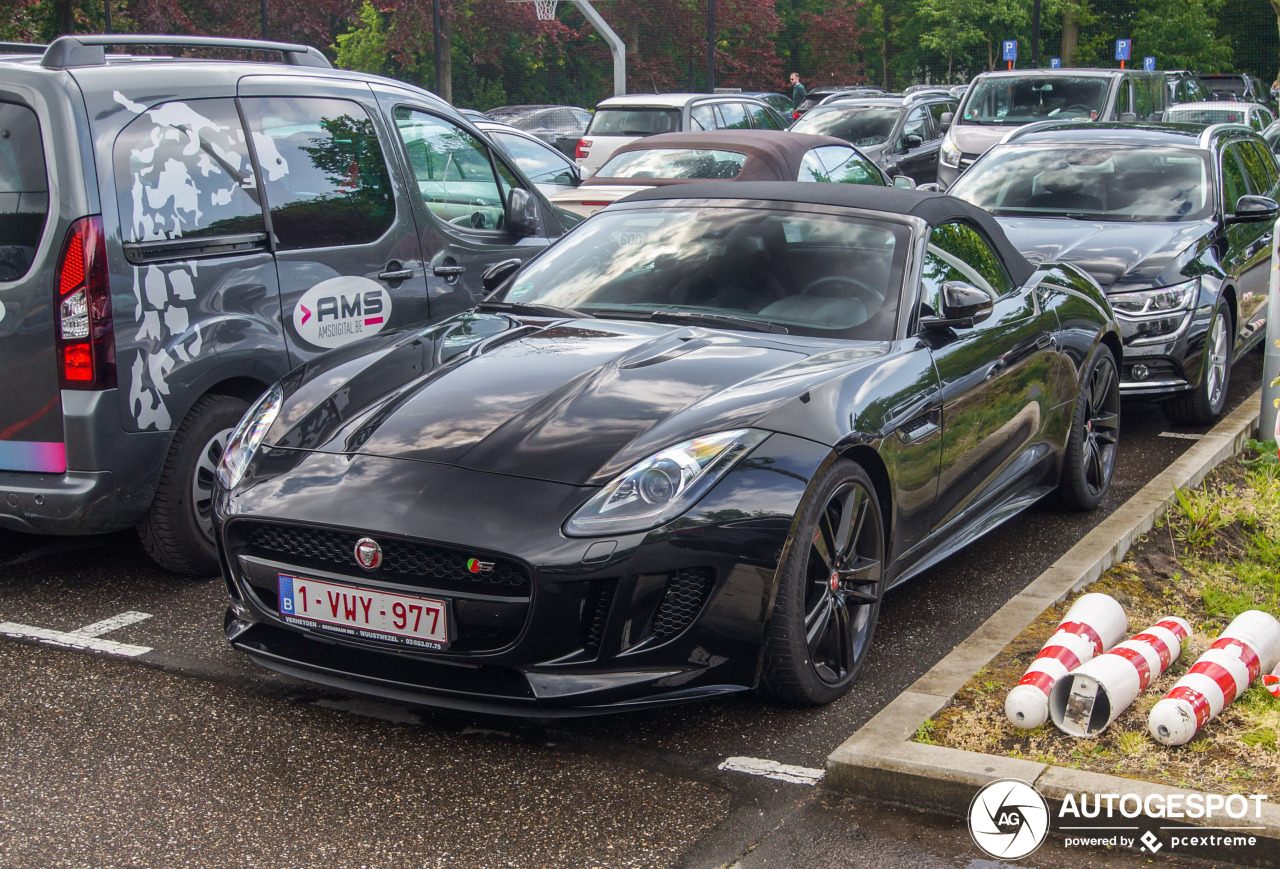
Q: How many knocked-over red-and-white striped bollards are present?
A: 3